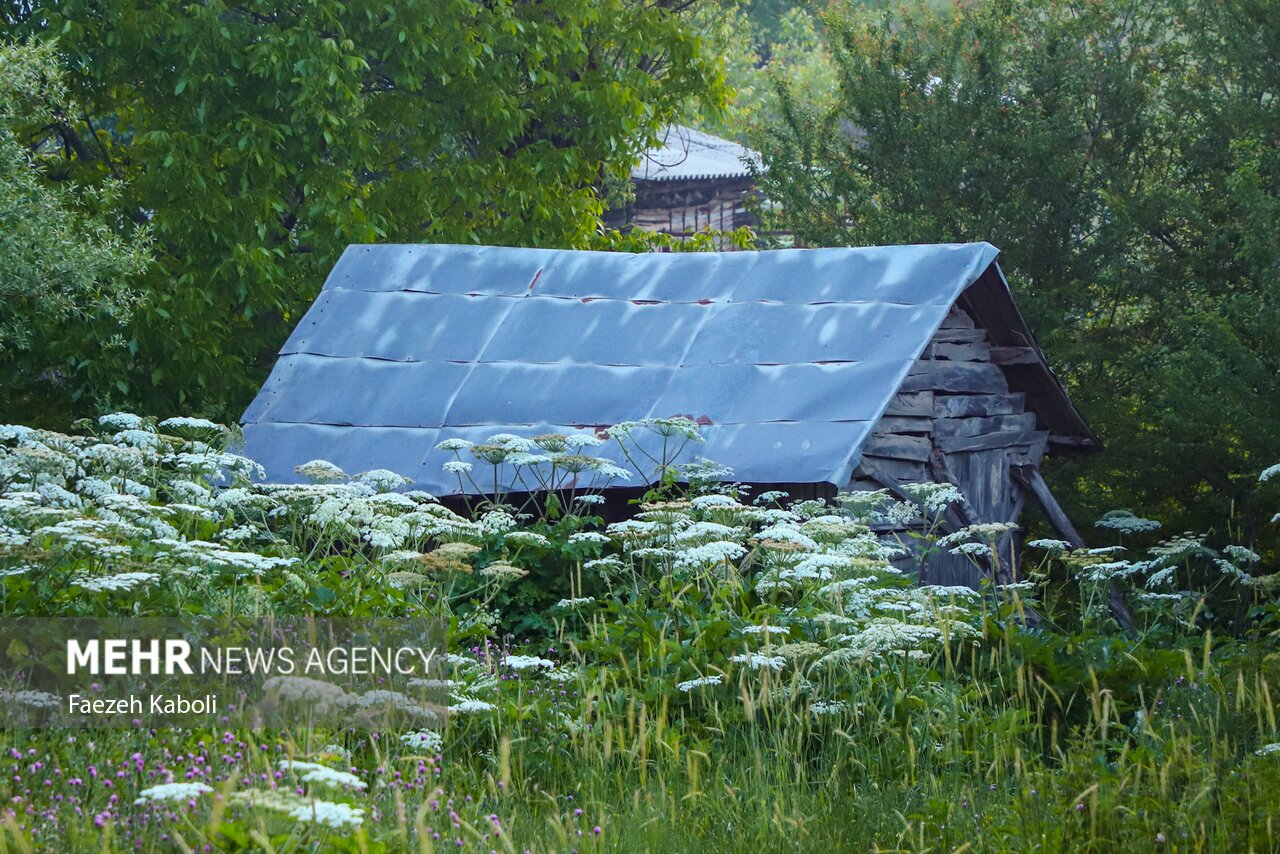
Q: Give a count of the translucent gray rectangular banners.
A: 1